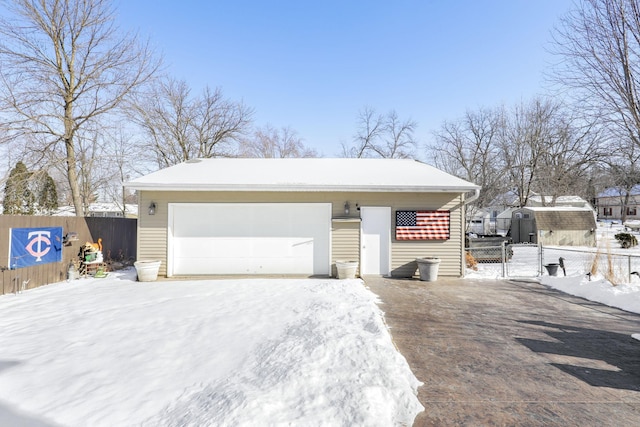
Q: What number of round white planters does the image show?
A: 3